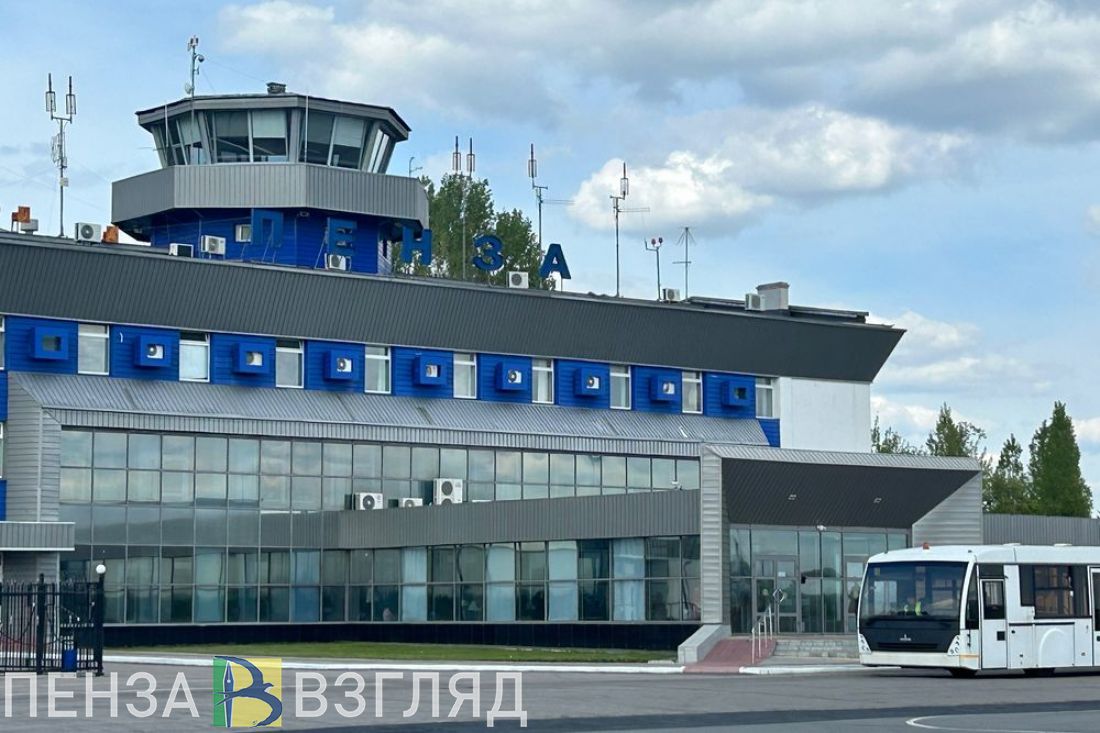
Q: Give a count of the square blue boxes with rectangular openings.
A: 9